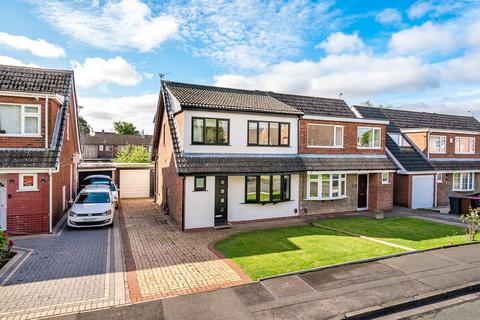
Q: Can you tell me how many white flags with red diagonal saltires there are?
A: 0